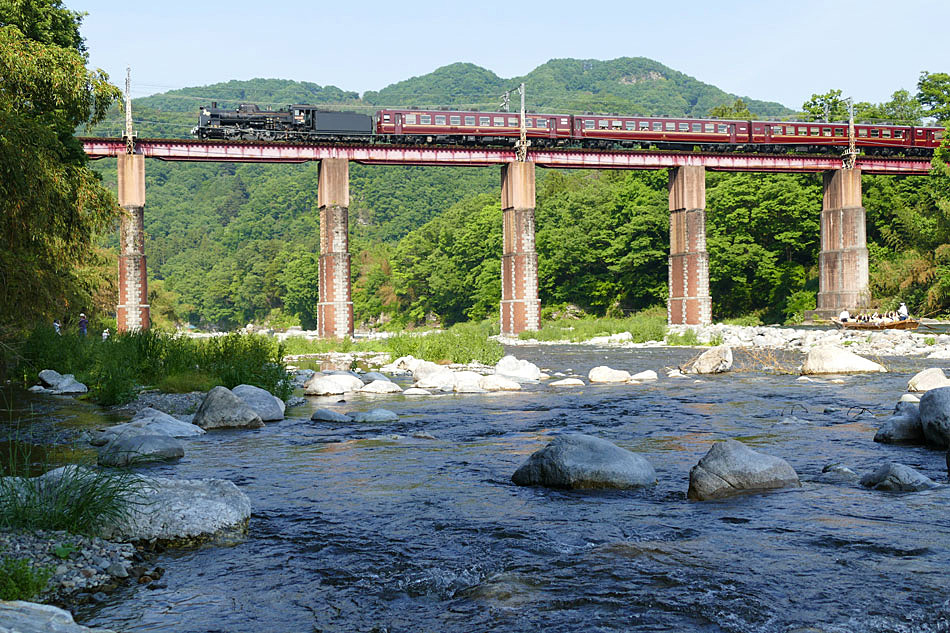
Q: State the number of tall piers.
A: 5